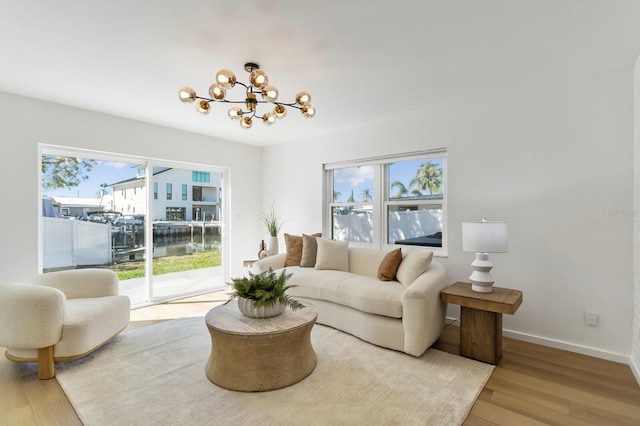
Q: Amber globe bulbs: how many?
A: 12